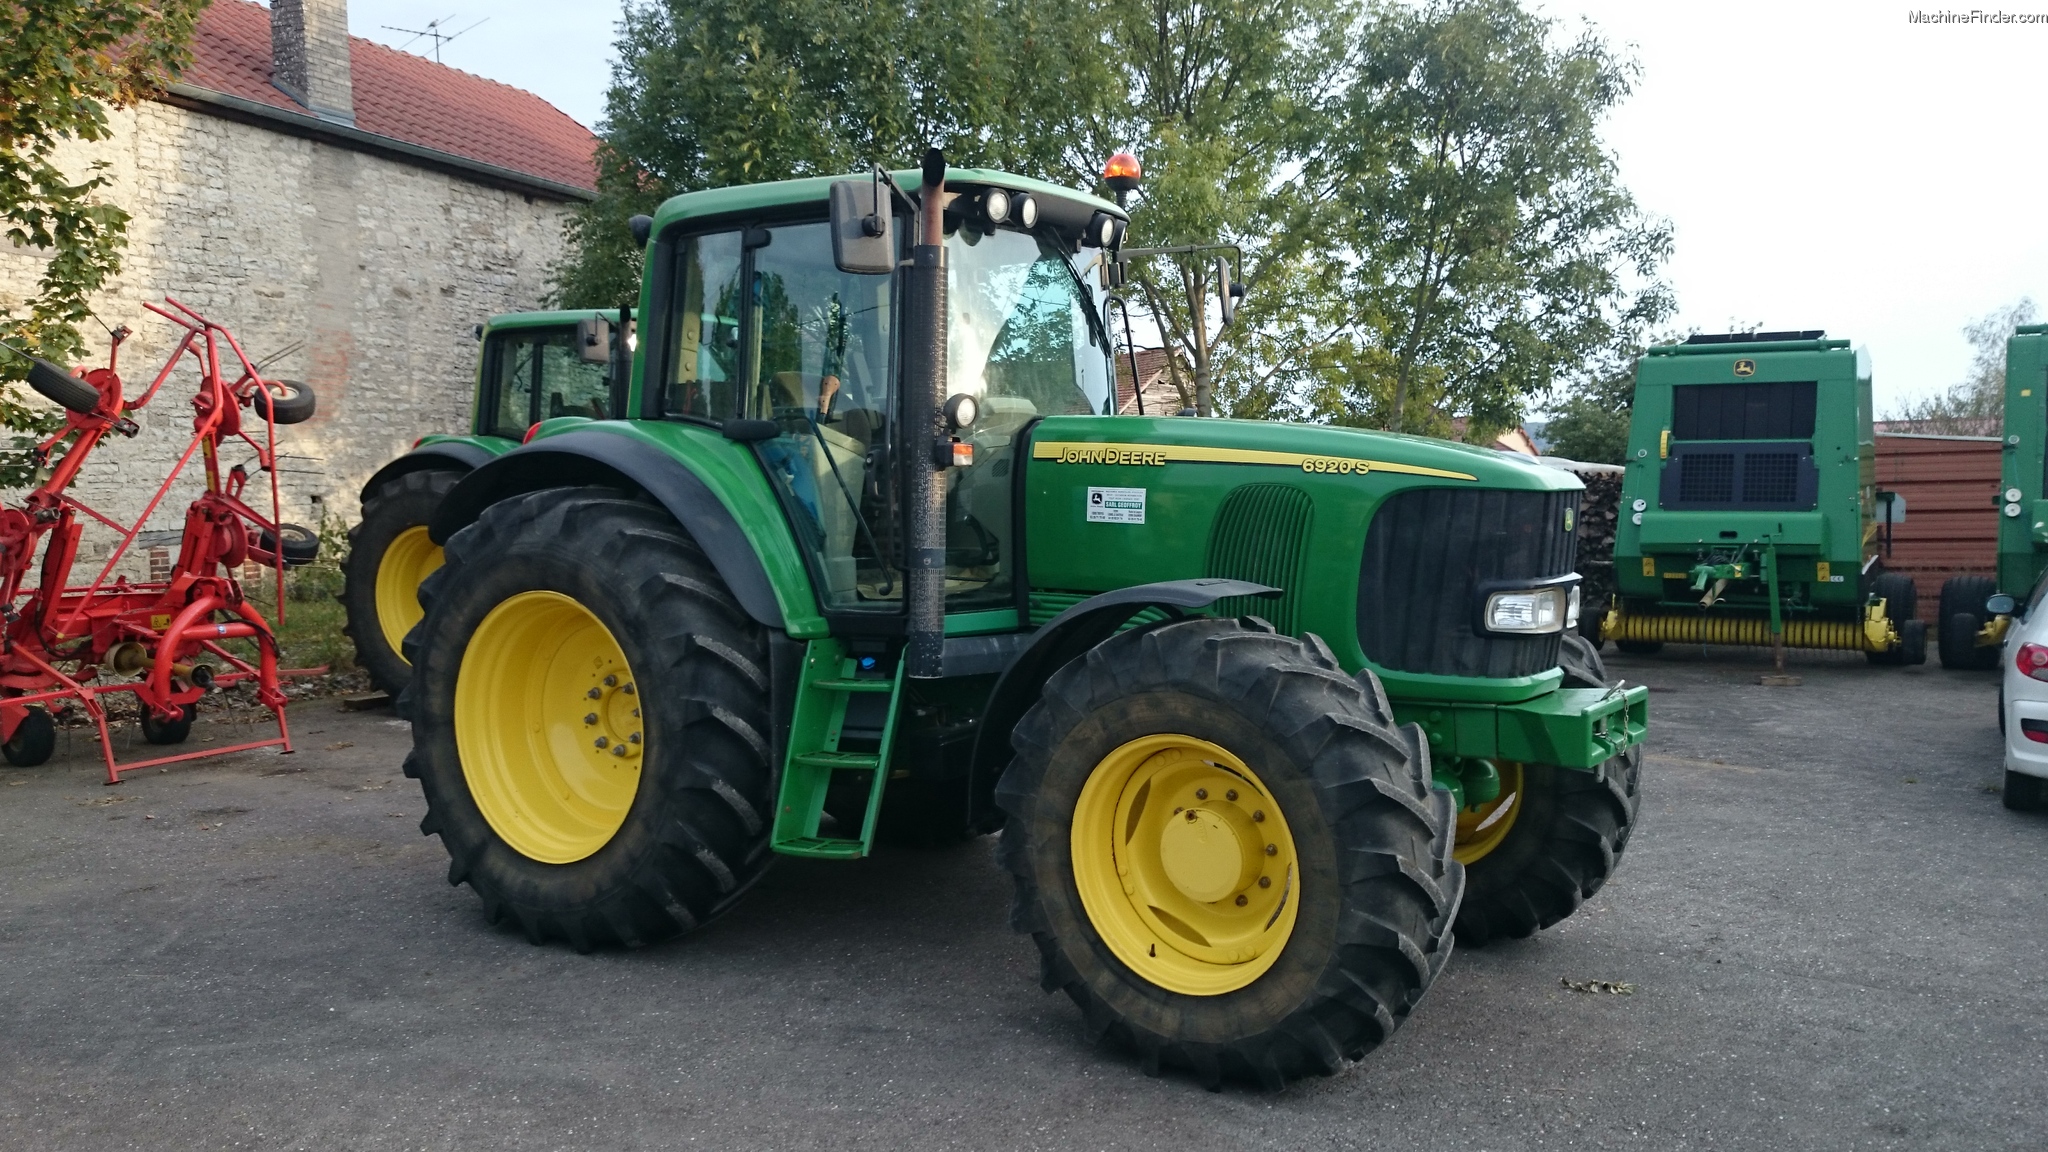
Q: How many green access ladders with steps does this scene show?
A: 1